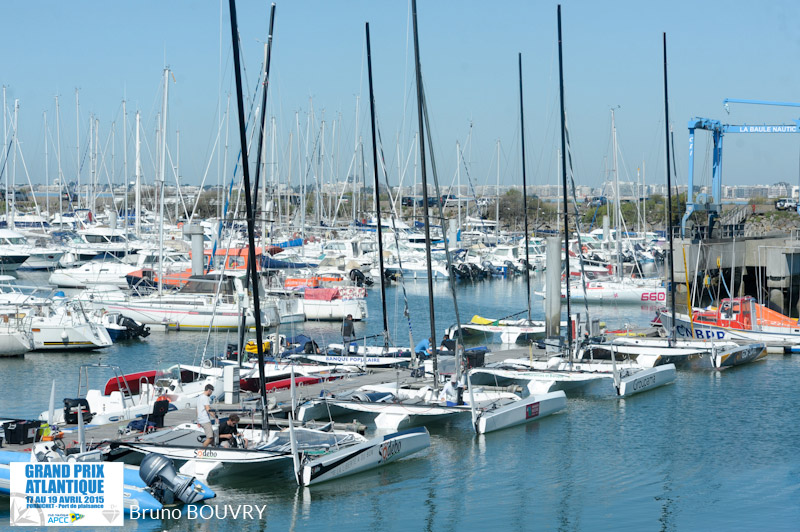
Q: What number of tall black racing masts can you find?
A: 7